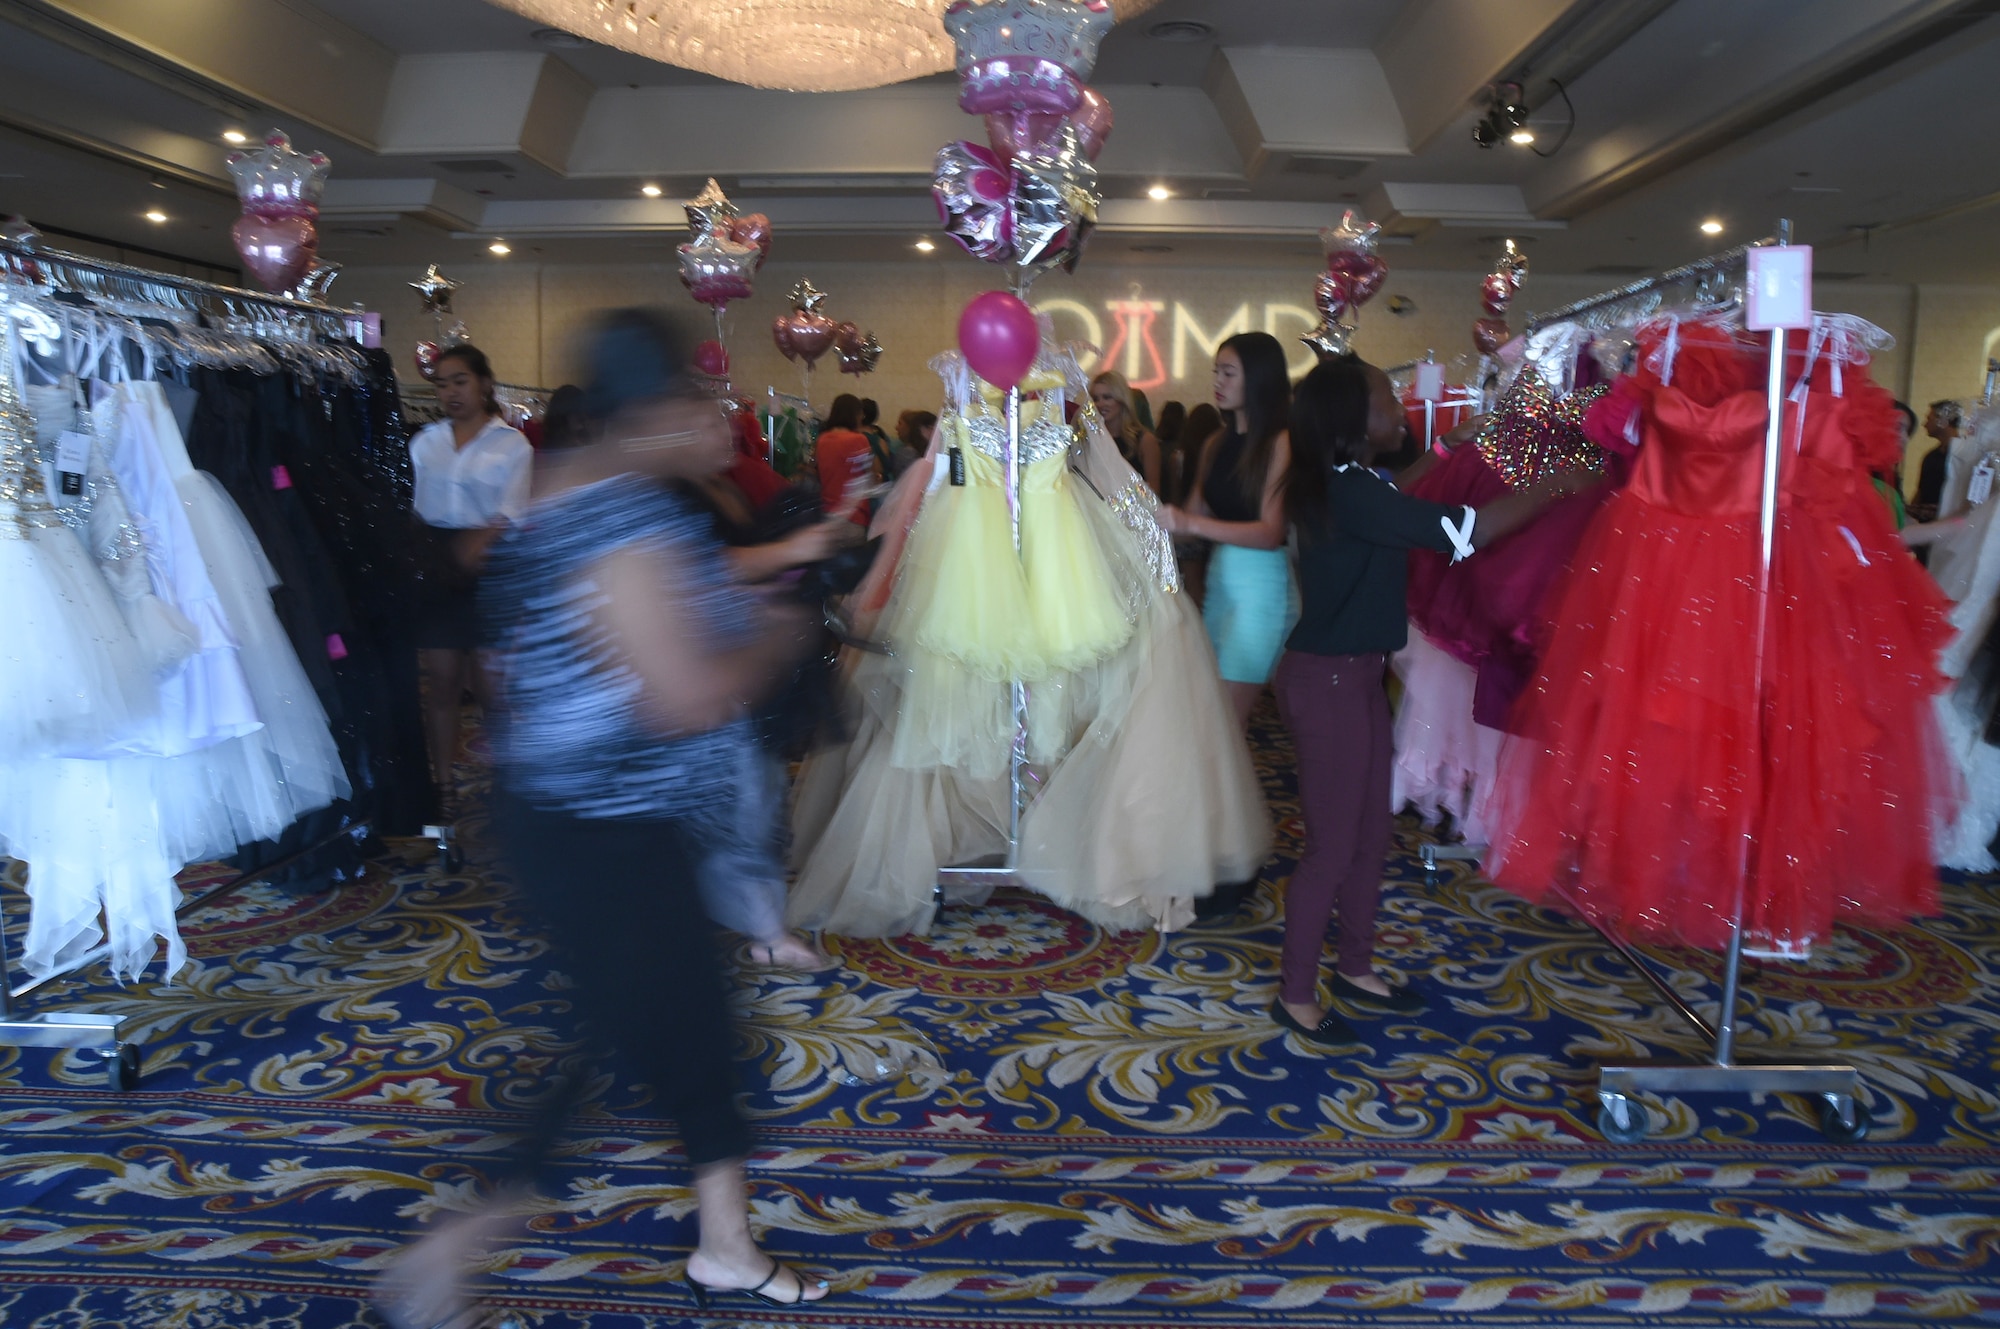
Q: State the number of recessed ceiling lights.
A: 8